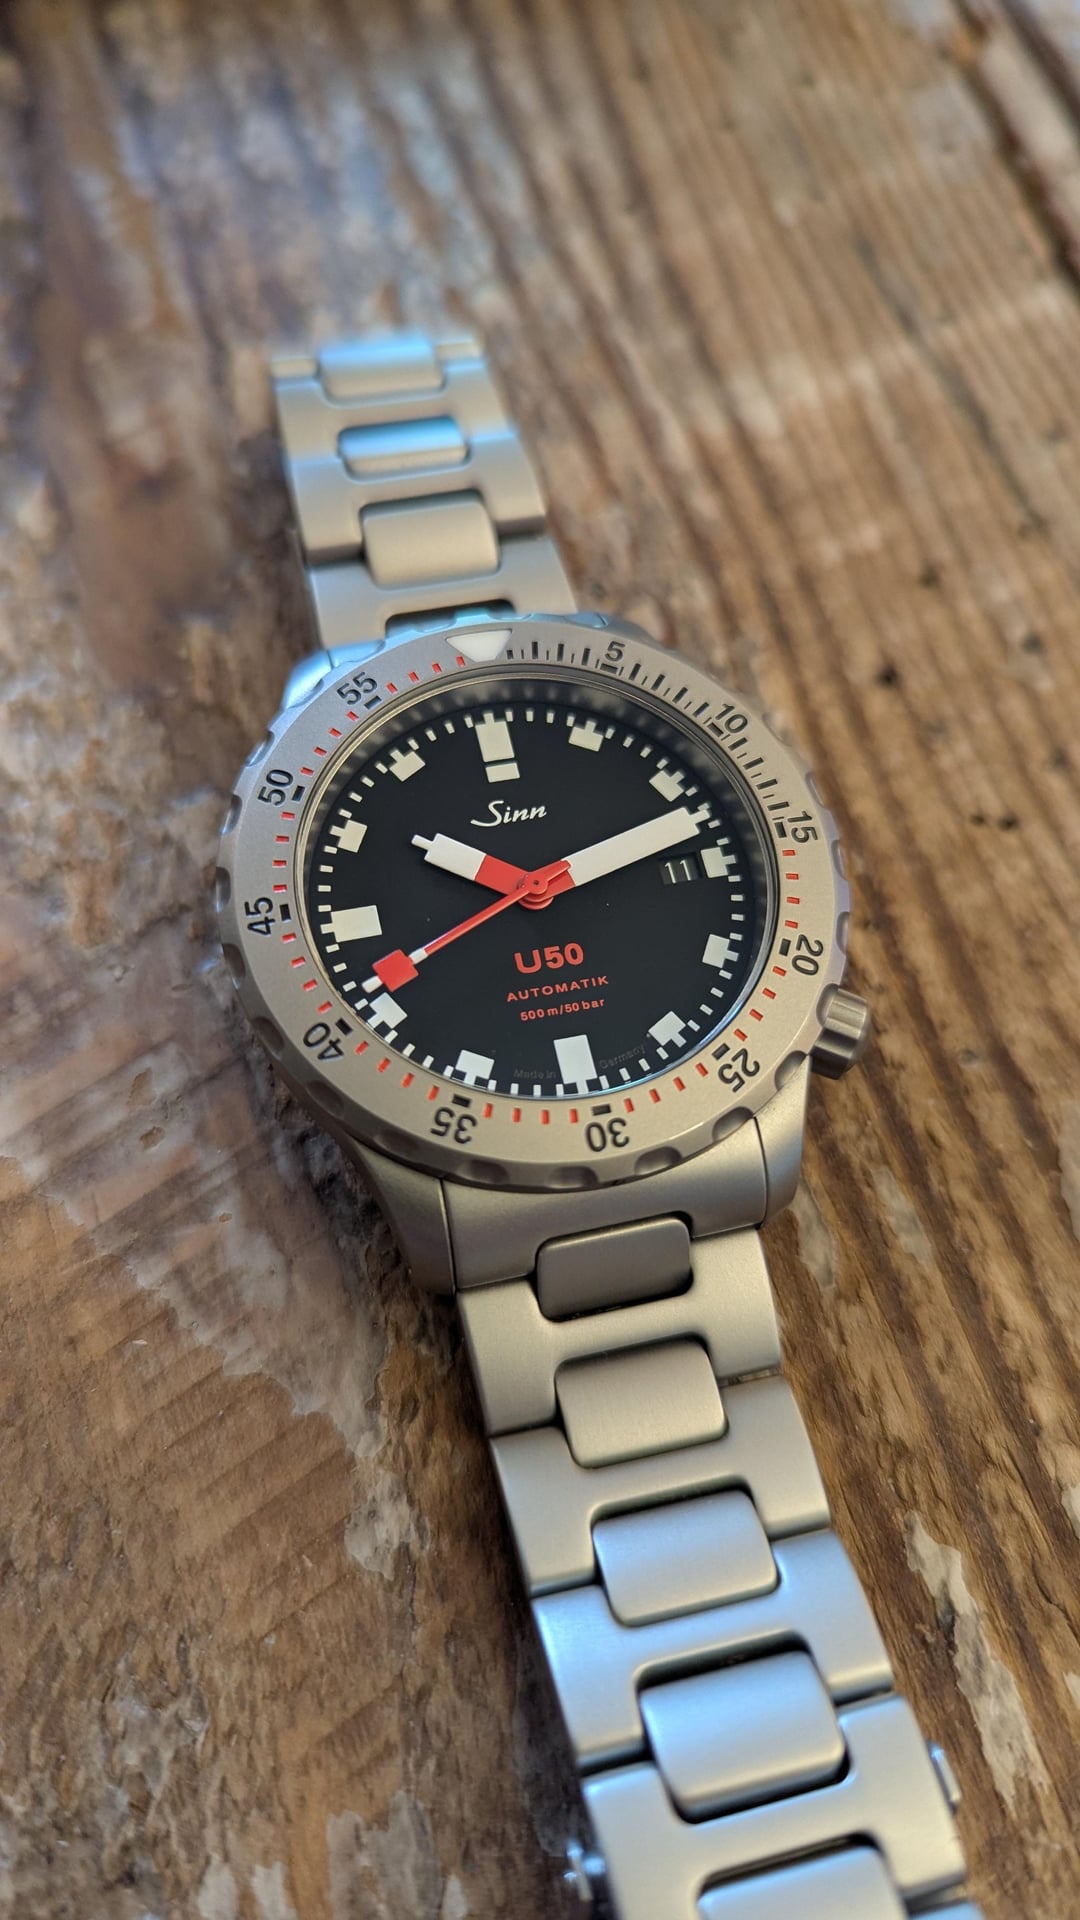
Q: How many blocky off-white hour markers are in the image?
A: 12